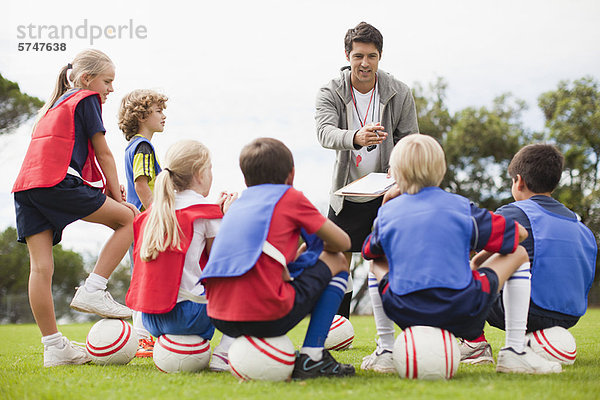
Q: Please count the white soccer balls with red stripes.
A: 6